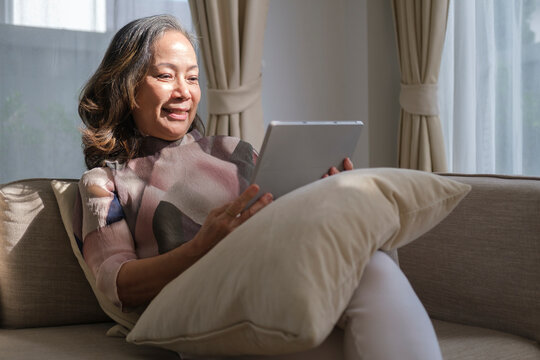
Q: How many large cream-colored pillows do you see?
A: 2